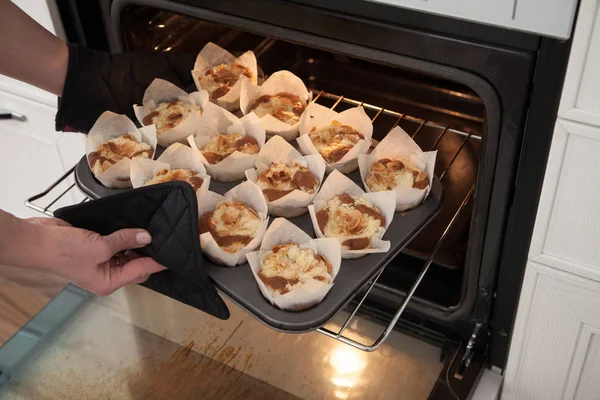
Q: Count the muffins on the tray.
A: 12